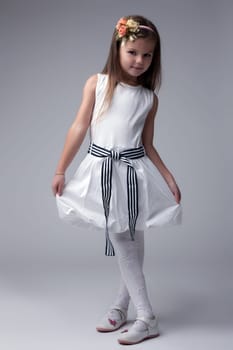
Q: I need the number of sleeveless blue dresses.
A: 0